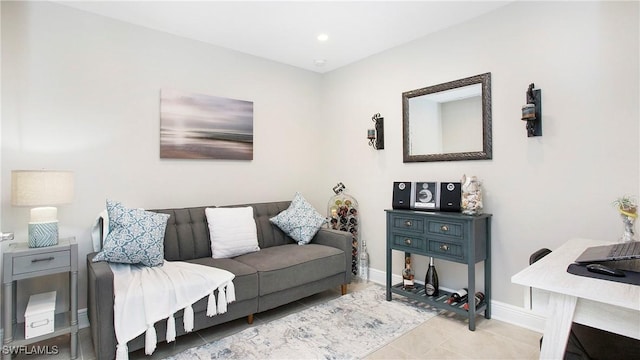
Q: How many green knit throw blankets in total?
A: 0